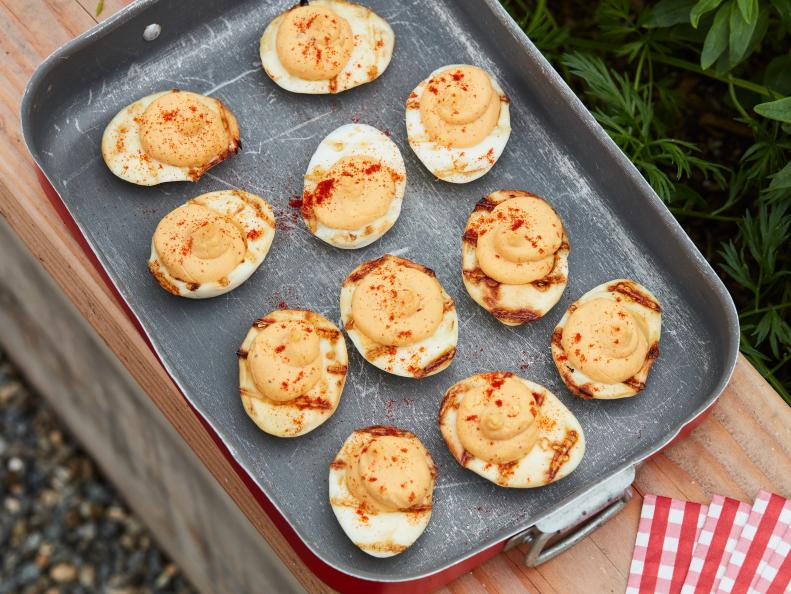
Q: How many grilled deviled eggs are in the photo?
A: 11